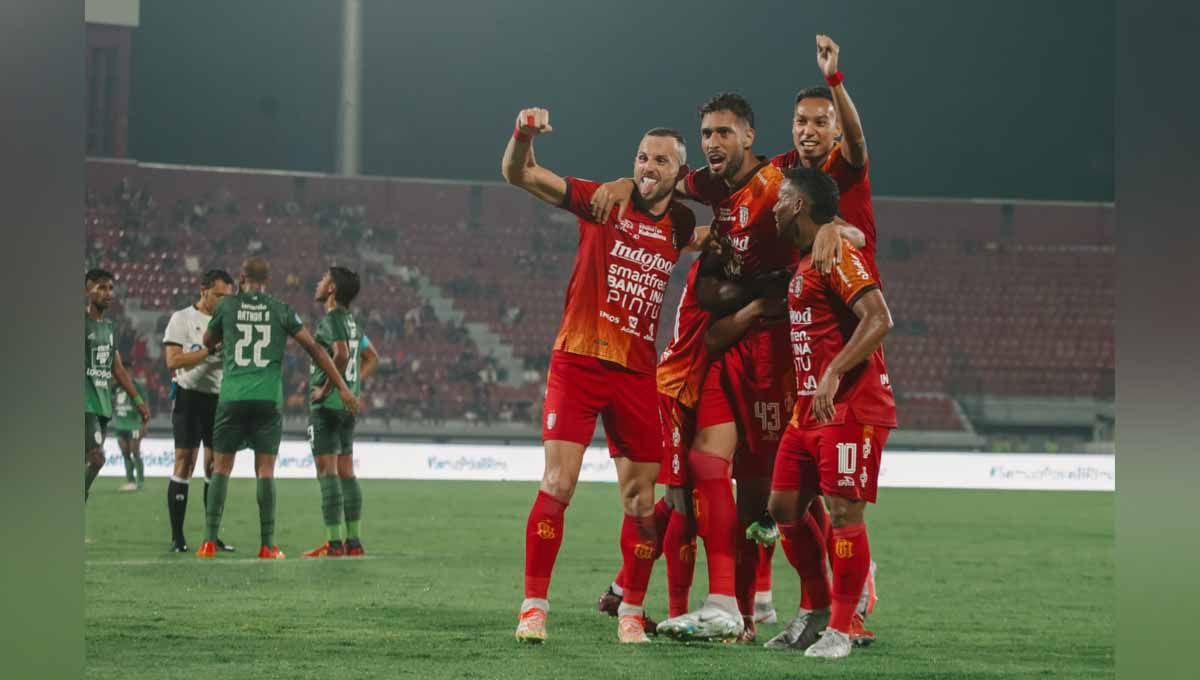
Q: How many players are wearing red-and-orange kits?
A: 5